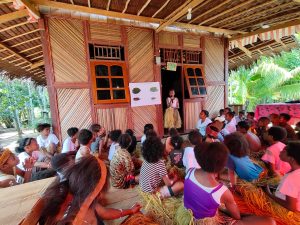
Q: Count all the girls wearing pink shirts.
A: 2